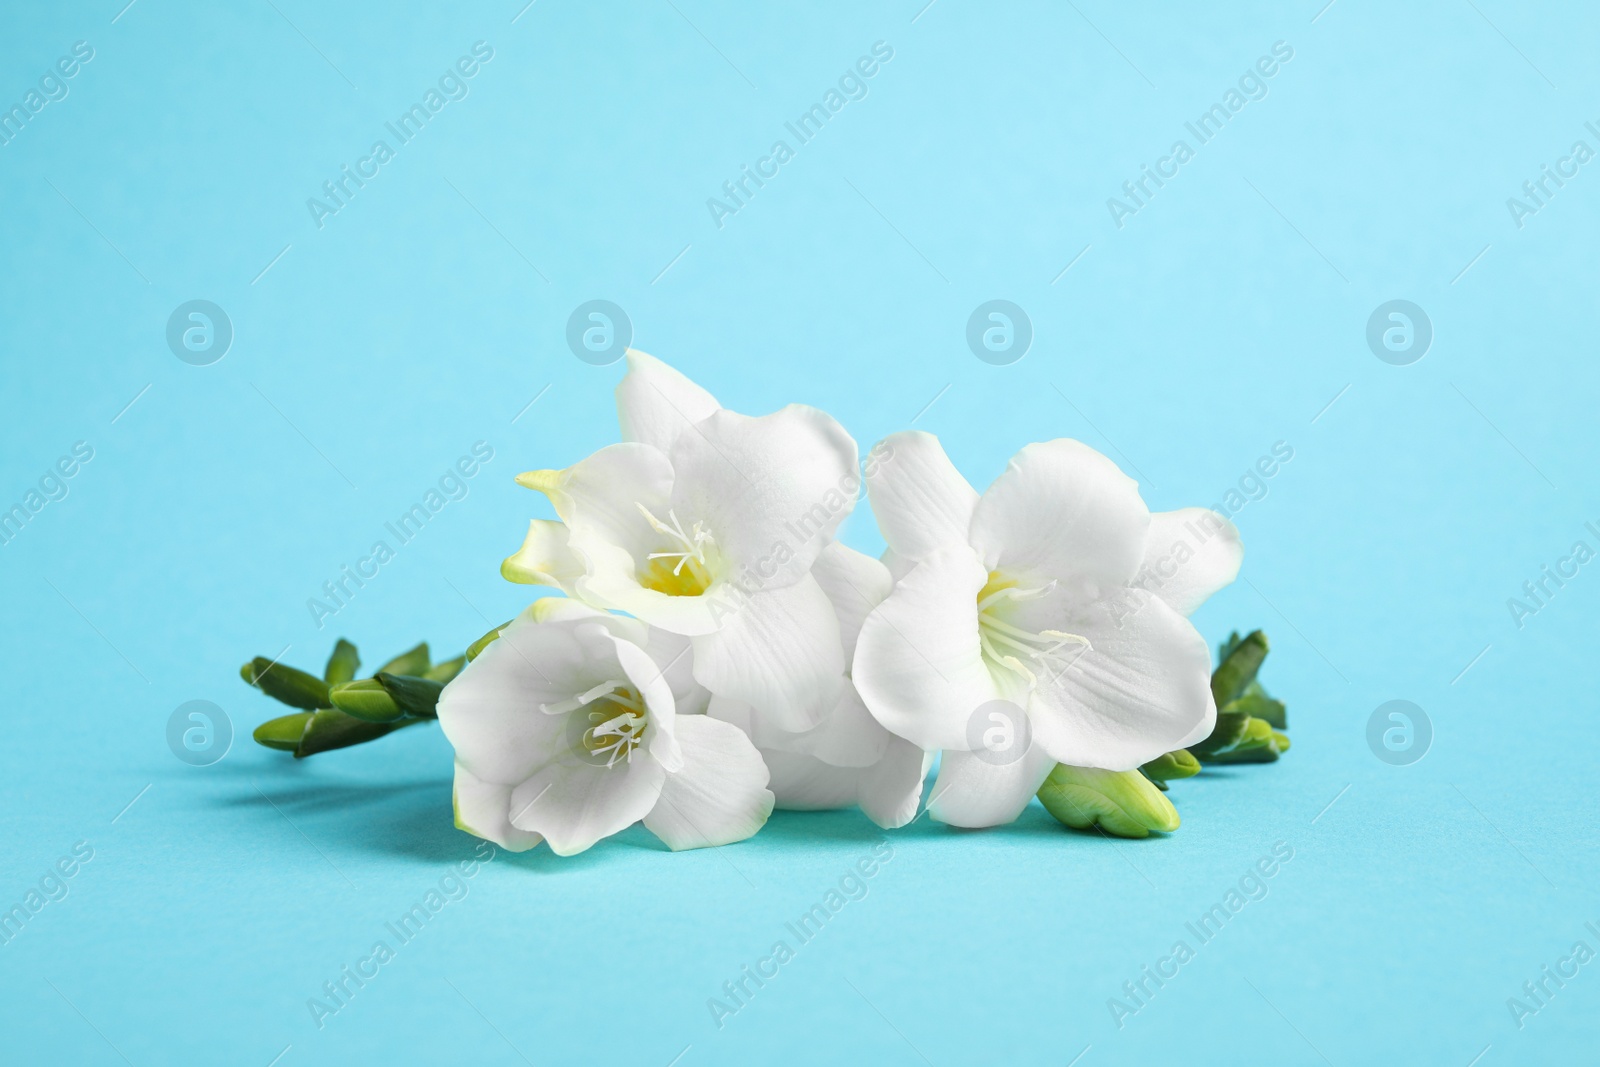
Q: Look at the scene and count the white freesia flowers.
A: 3